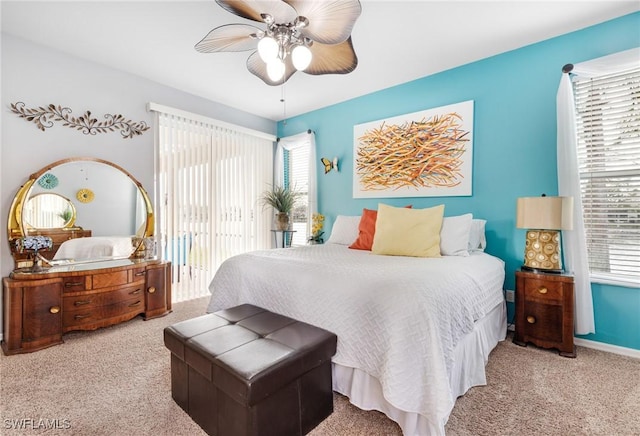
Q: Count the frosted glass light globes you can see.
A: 3